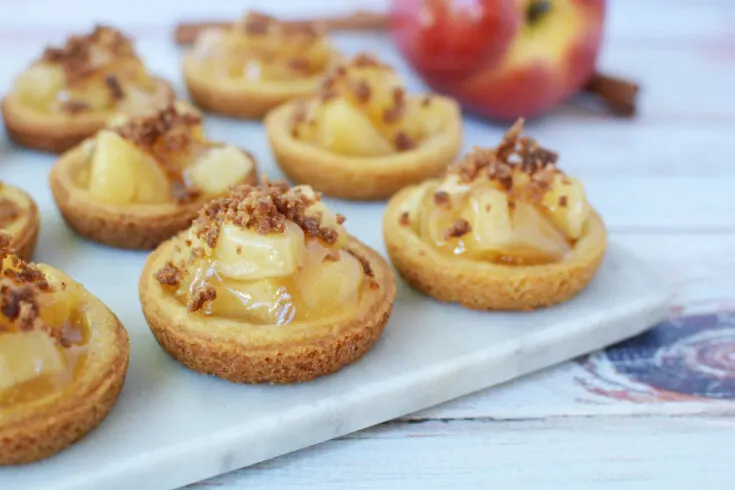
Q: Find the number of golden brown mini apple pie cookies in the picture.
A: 8